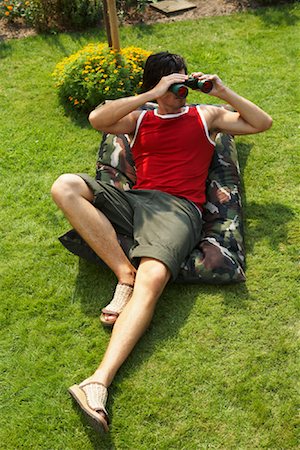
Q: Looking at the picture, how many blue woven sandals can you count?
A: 0